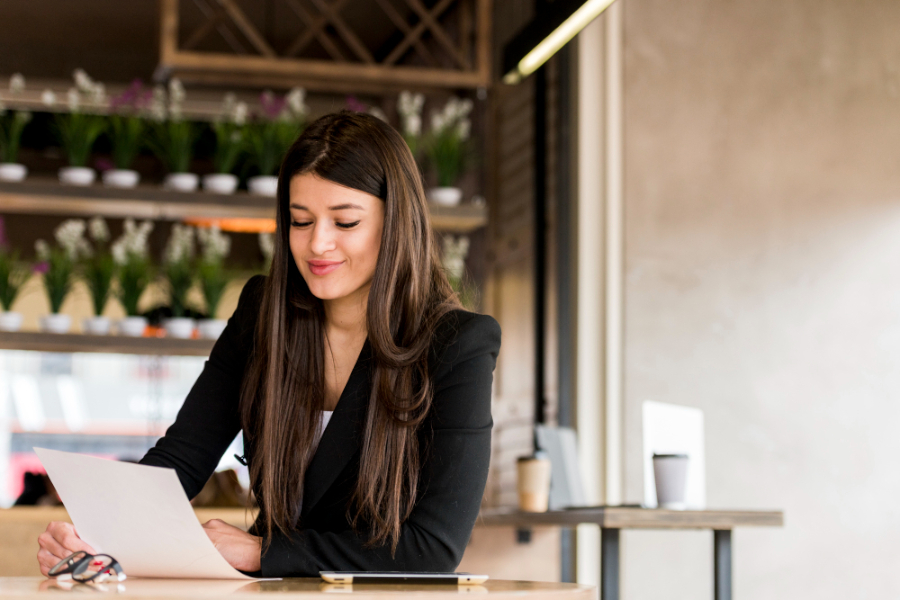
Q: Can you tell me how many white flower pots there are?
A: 13